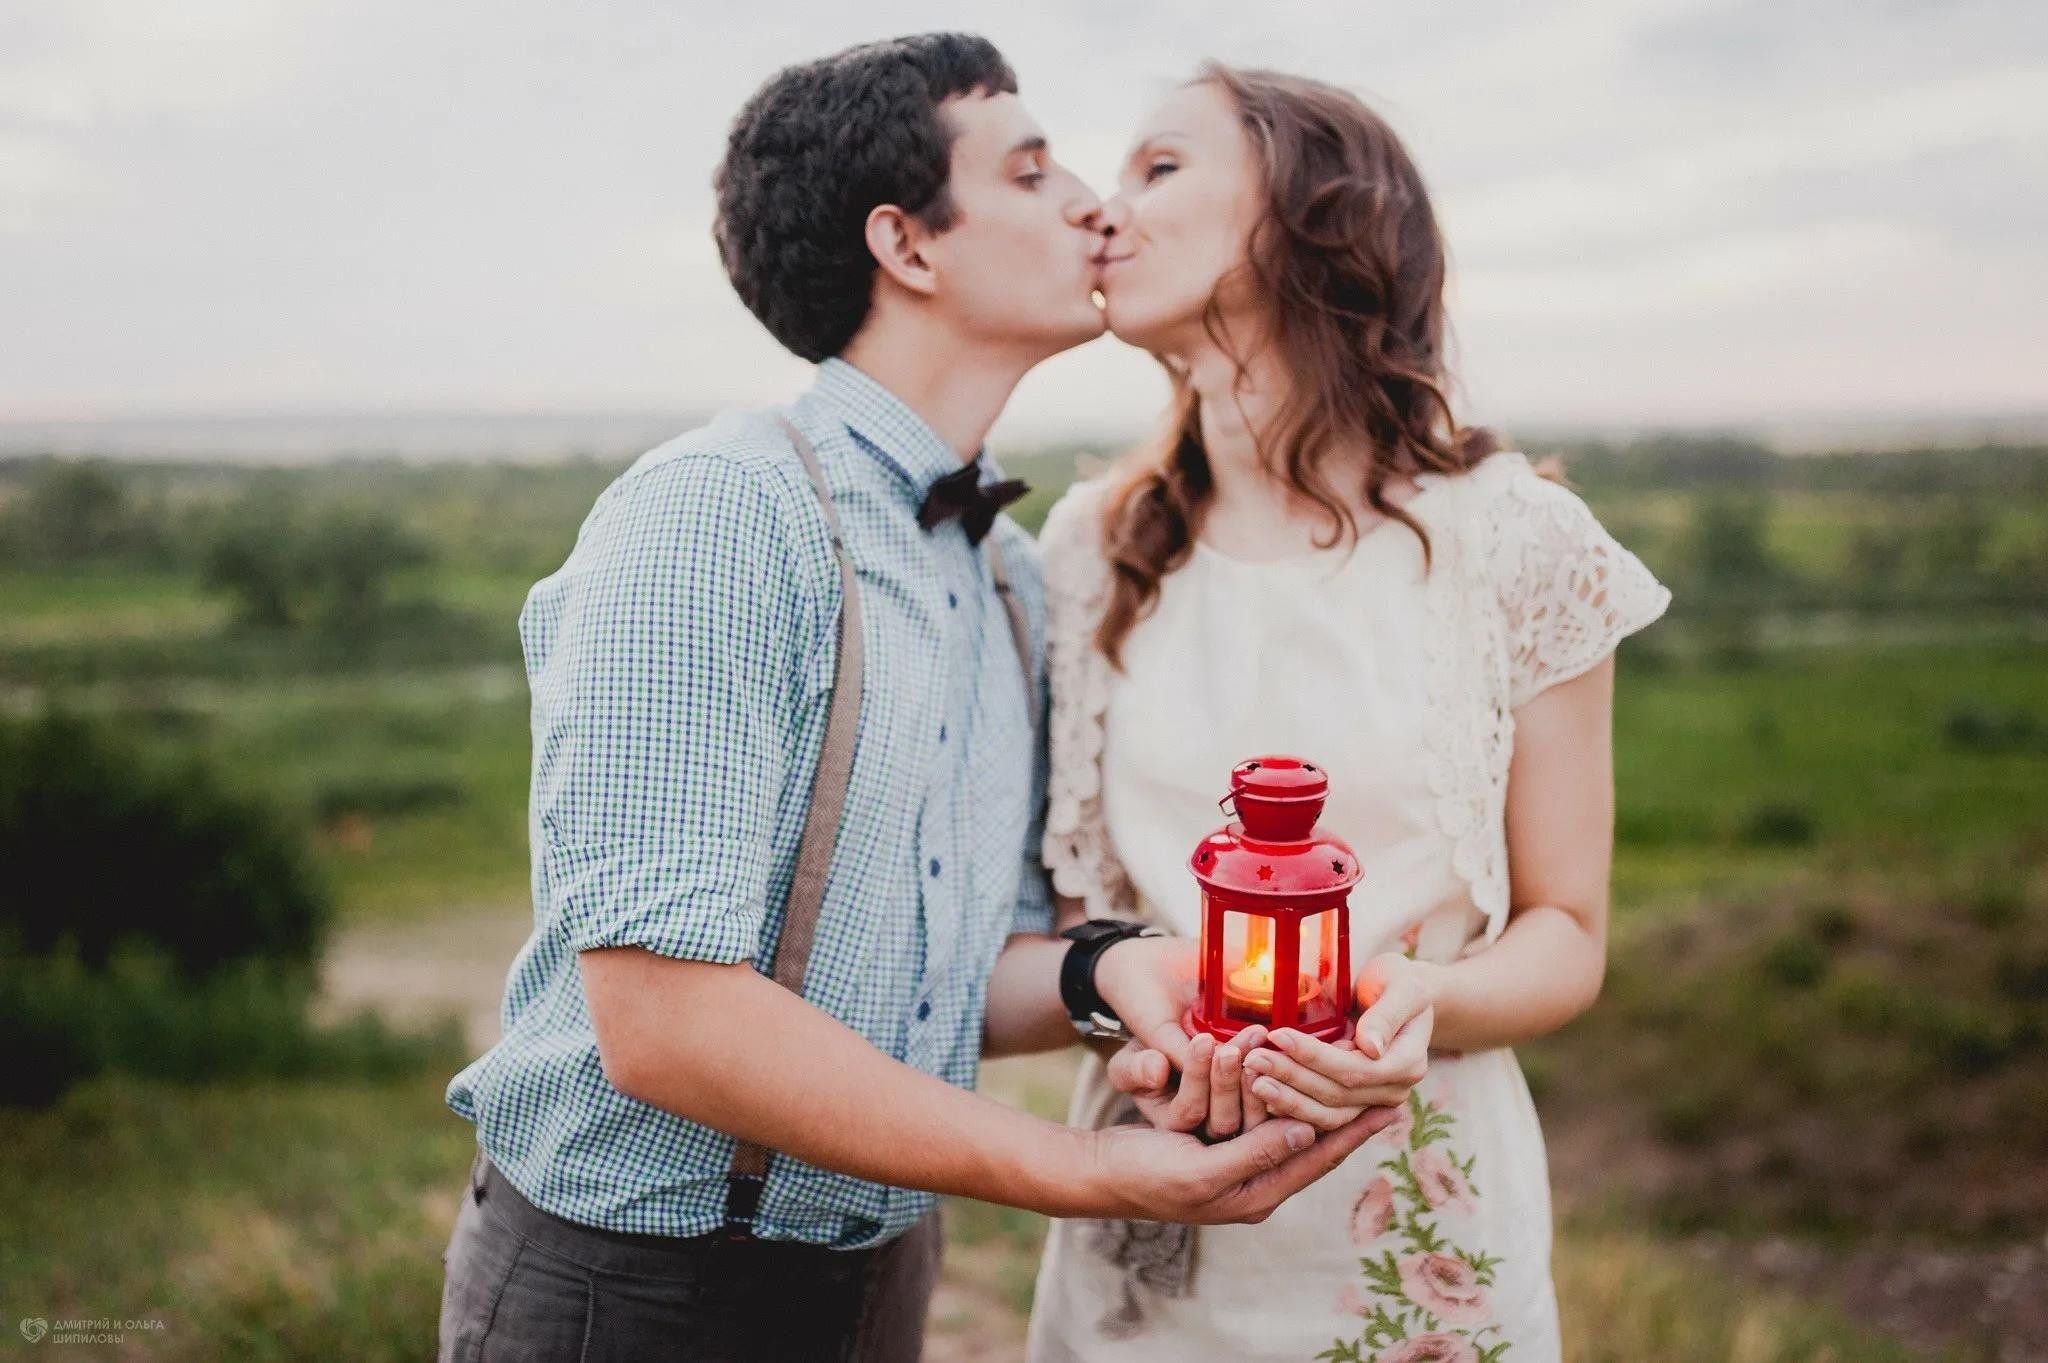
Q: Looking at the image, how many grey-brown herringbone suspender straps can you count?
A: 2